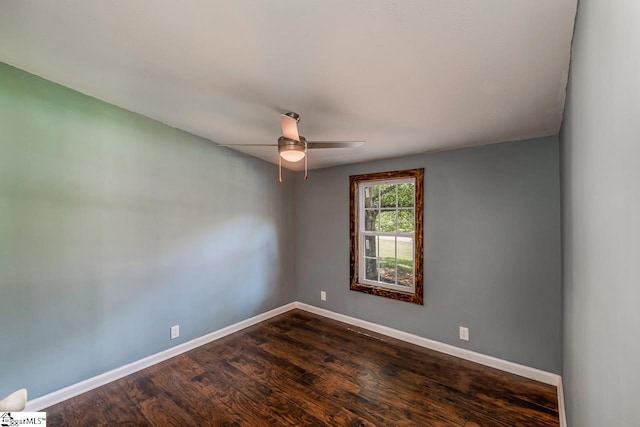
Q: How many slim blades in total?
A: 3